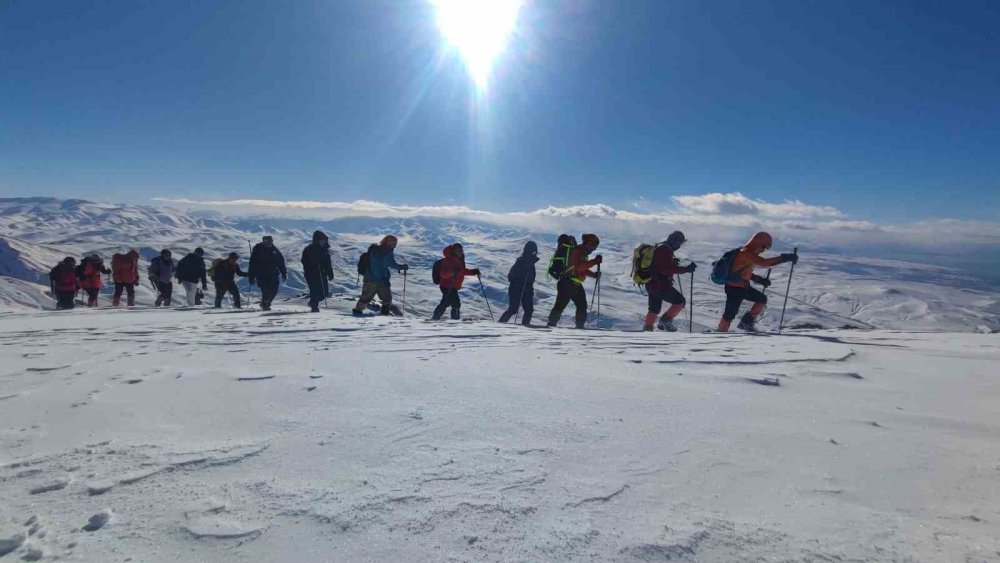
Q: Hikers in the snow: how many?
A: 14